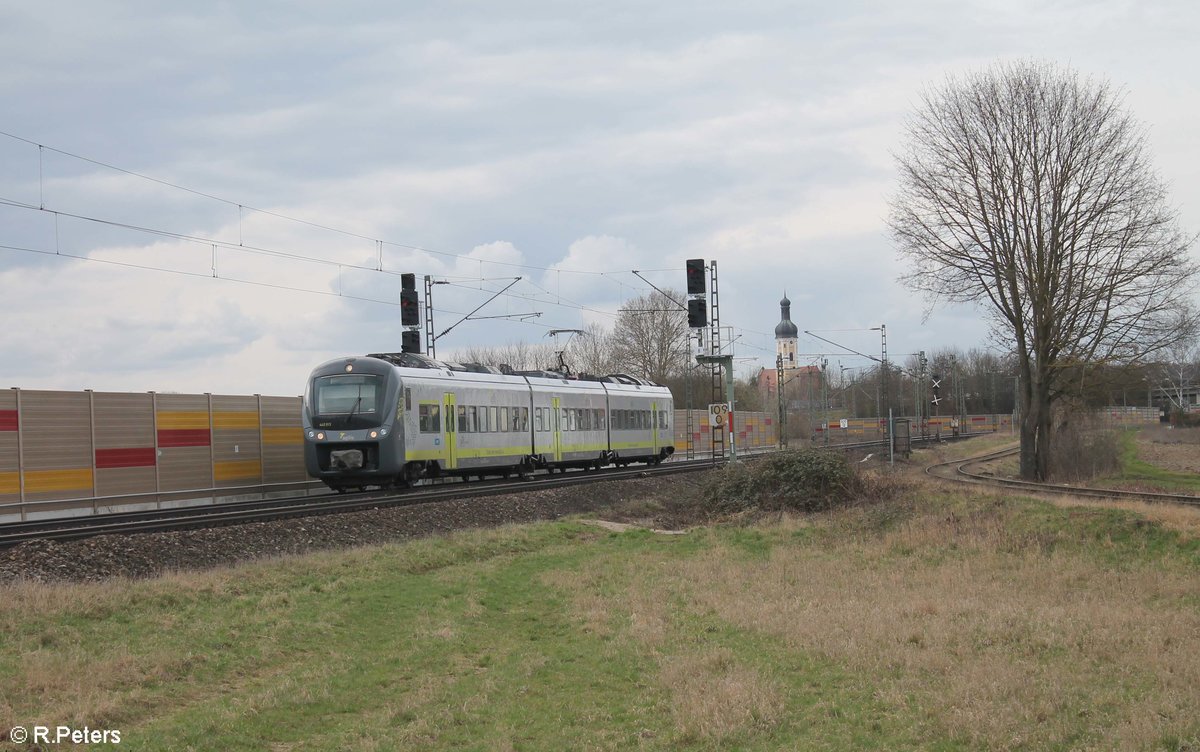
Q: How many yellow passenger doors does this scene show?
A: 3